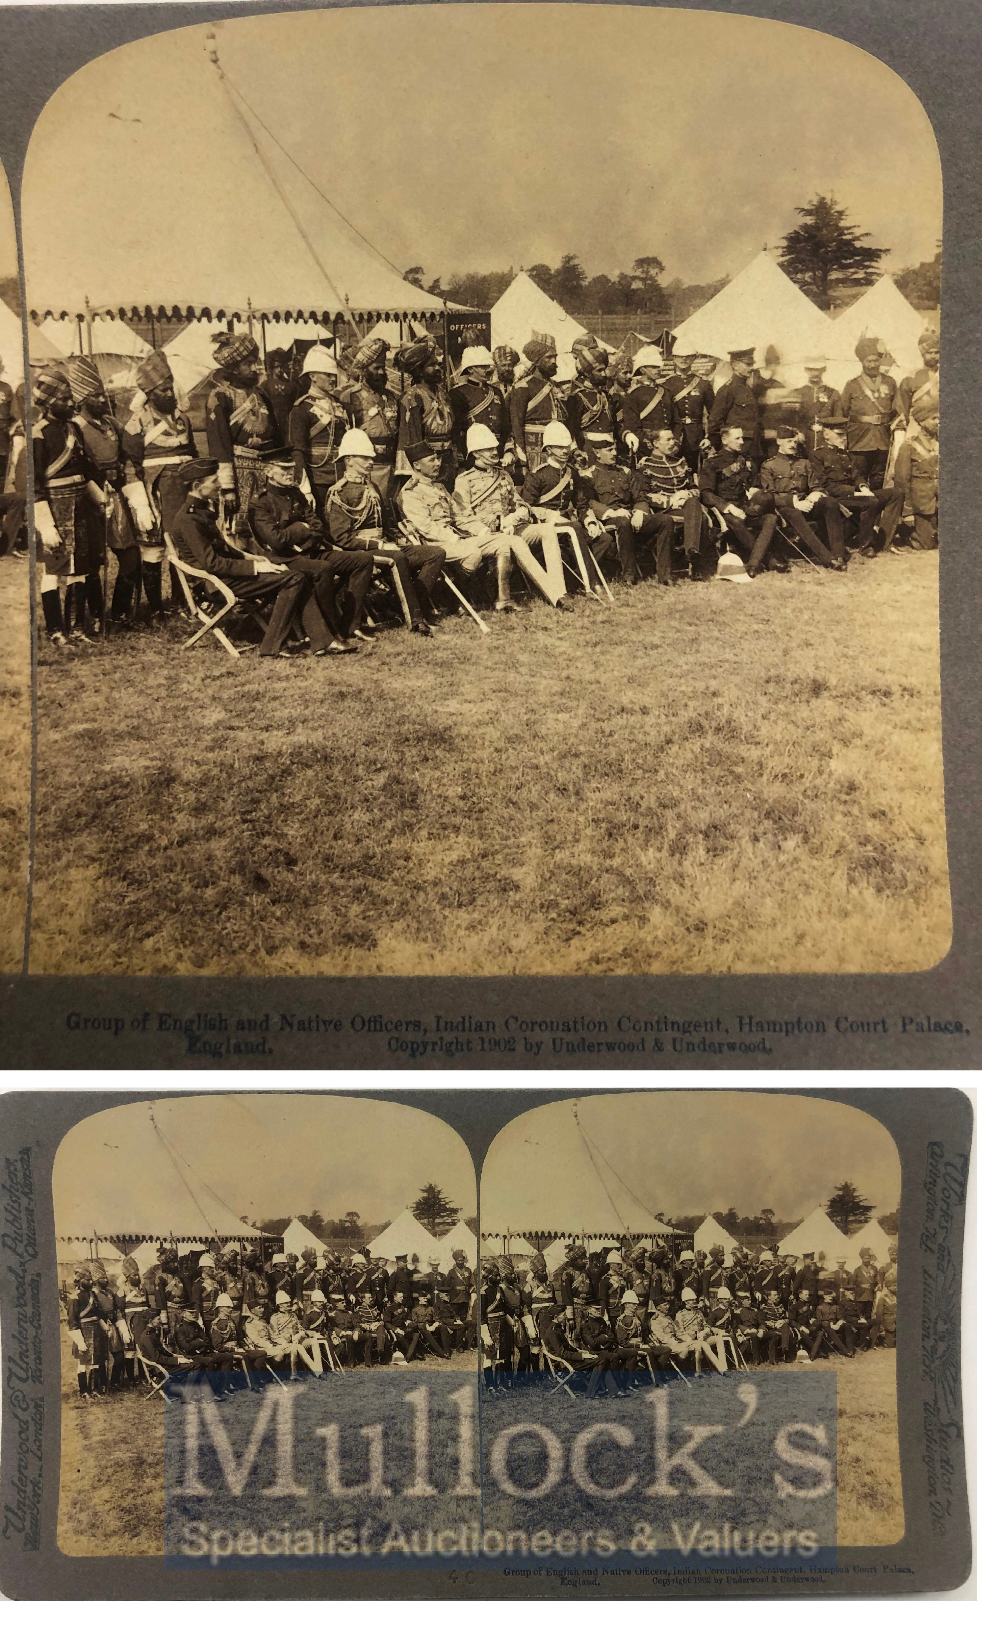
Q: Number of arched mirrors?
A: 0